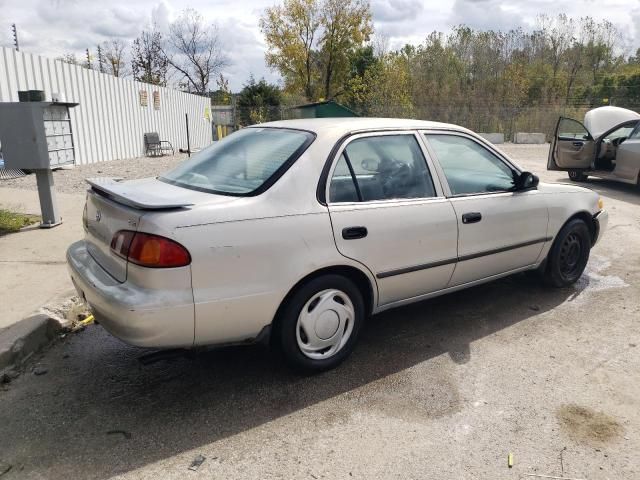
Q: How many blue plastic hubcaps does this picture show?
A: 0